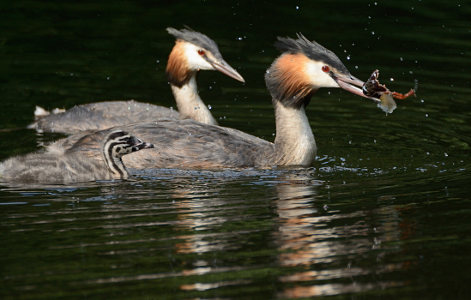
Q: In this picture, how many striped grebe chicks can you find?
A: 1